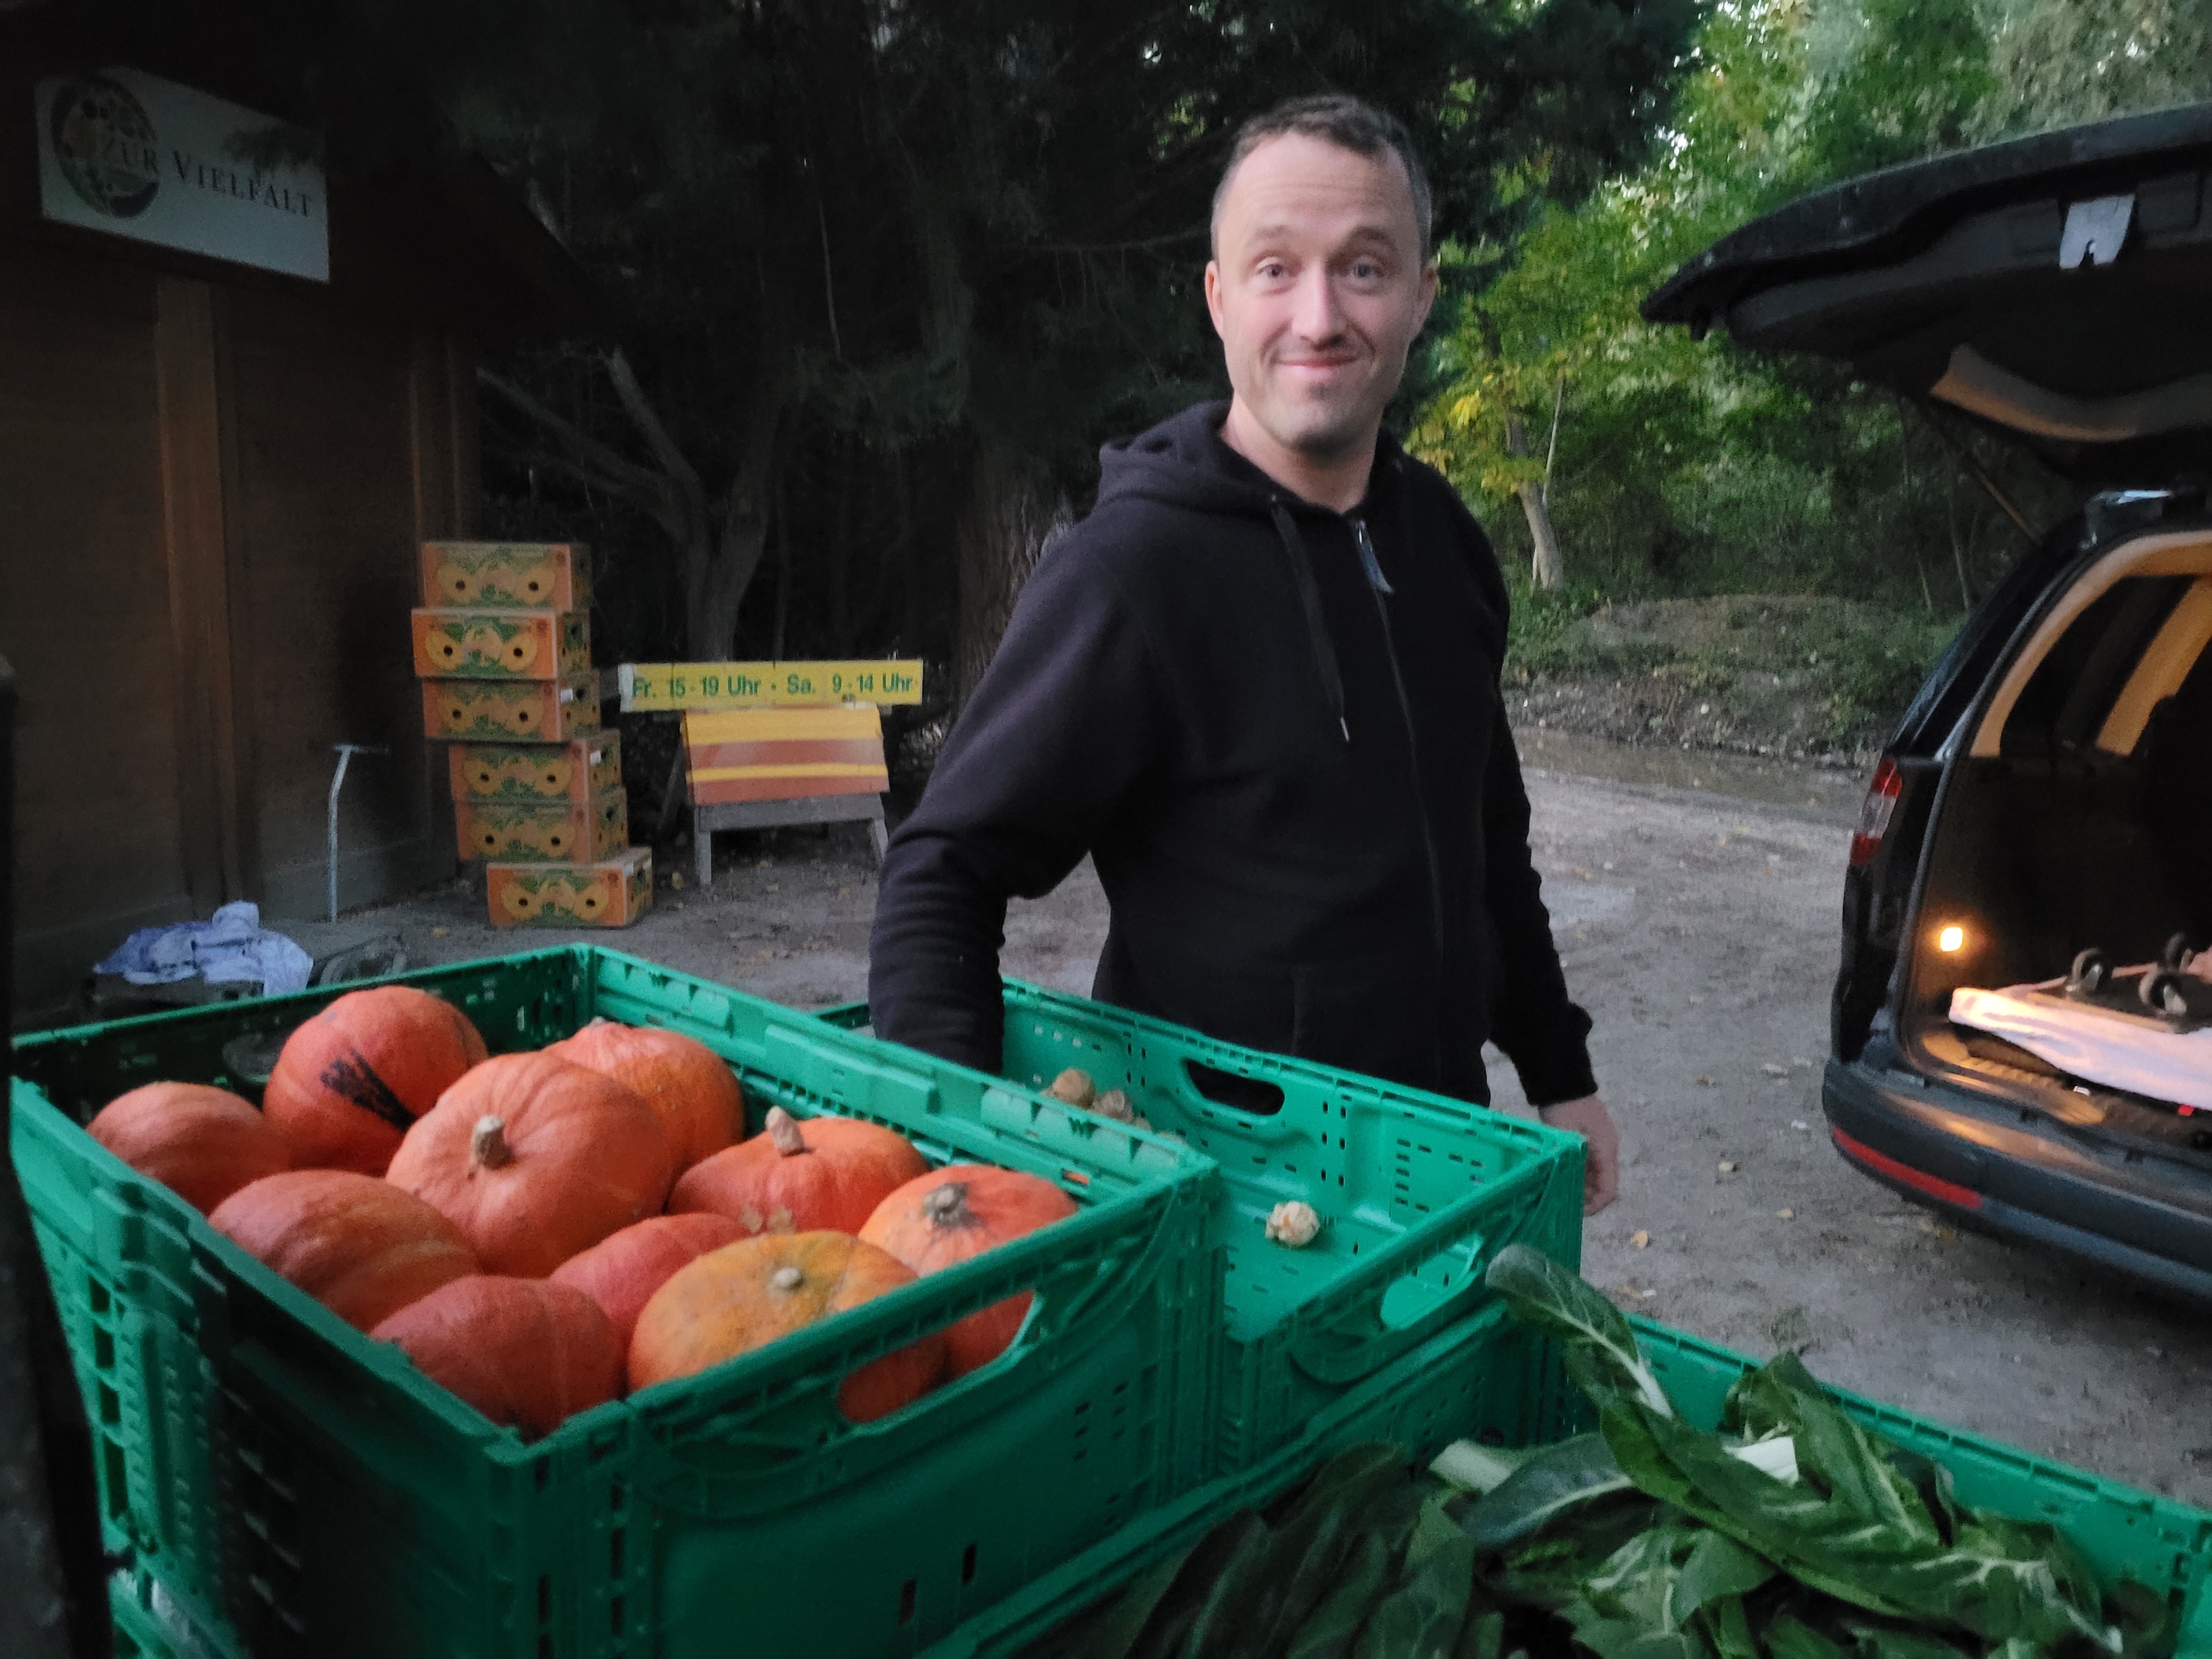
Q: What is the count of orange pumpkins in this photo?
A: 10